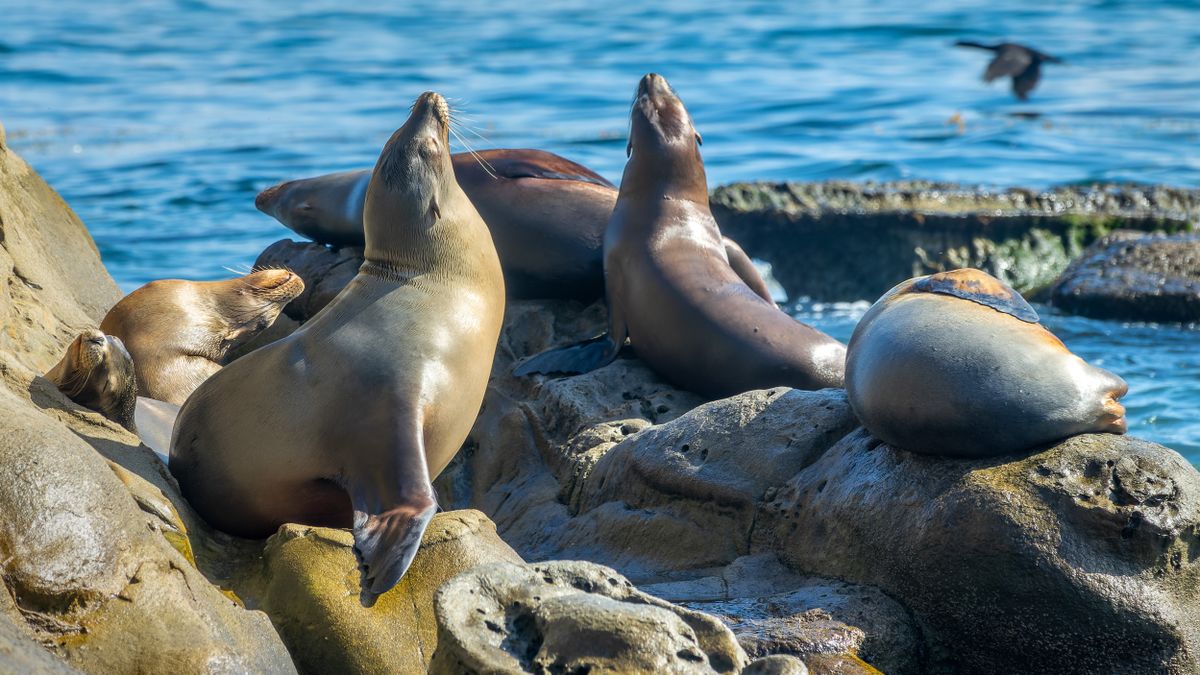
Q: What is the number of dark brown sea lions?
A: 2